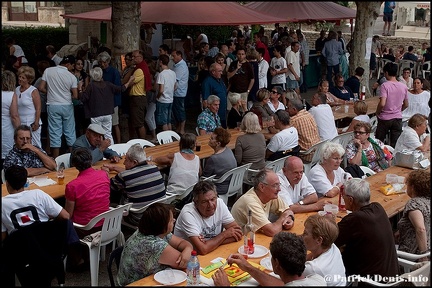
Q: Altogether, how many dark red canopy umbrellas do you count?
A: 2